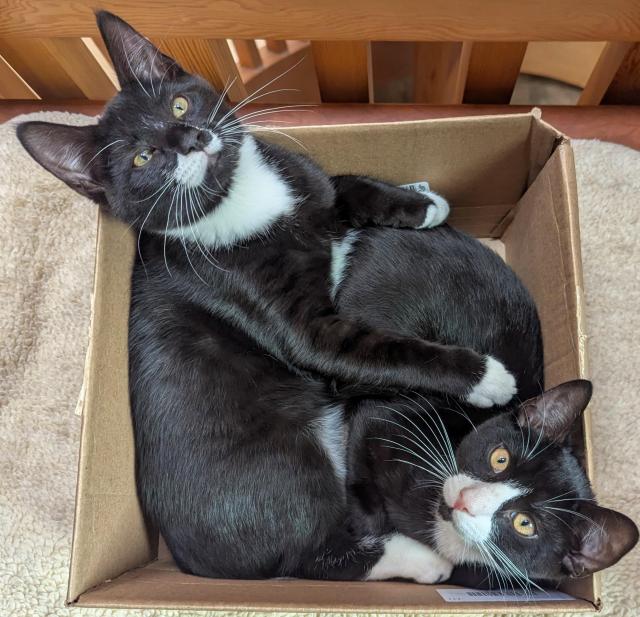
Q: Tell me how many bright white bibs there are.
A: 1